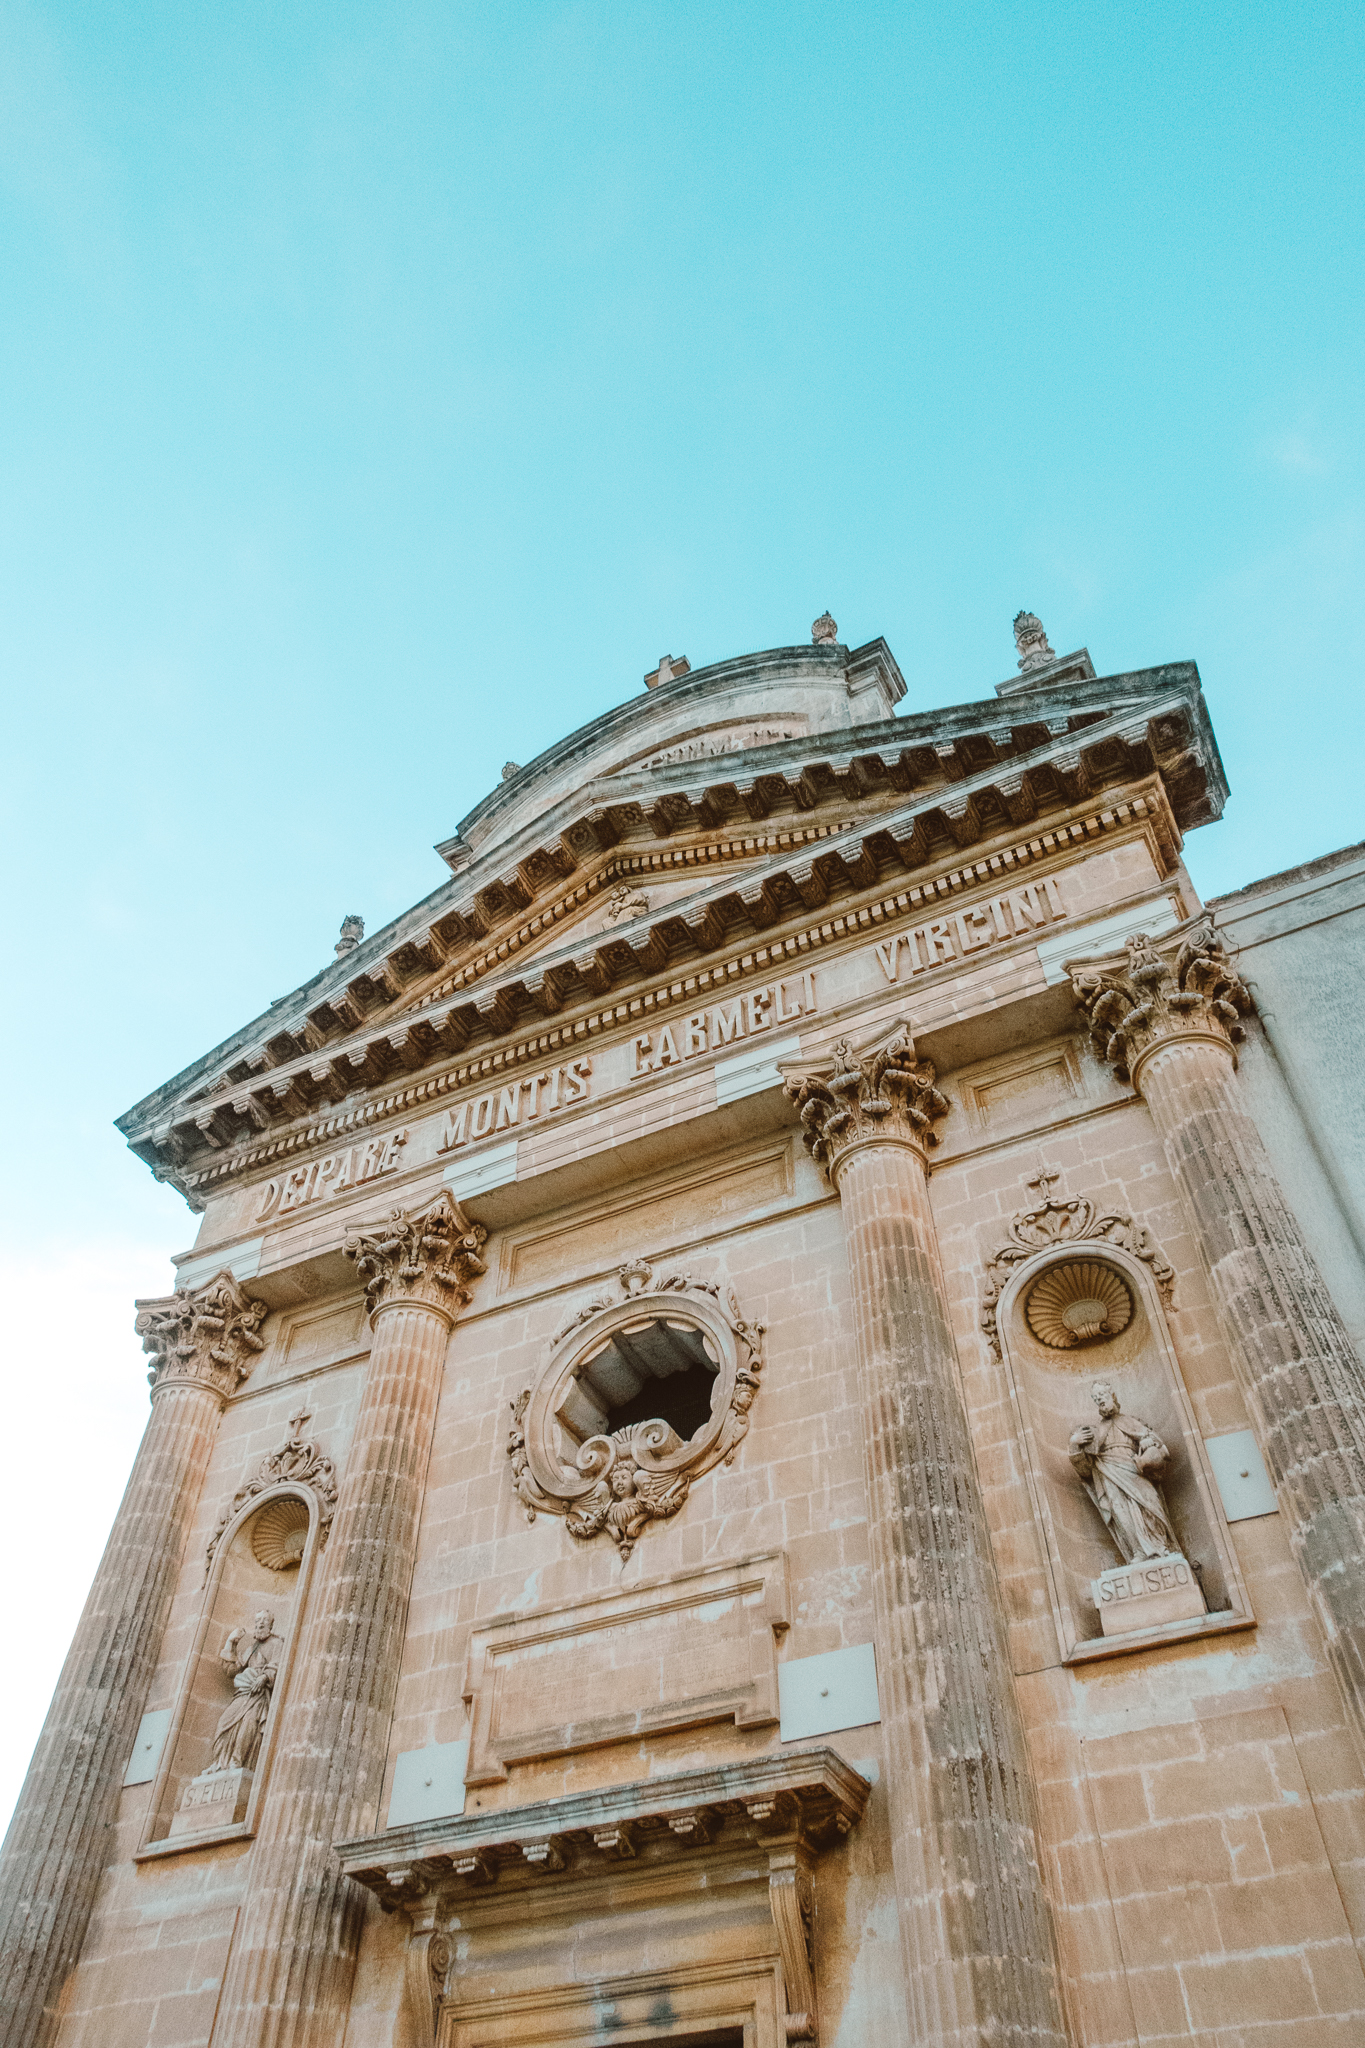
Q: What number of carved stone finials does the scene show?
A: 4